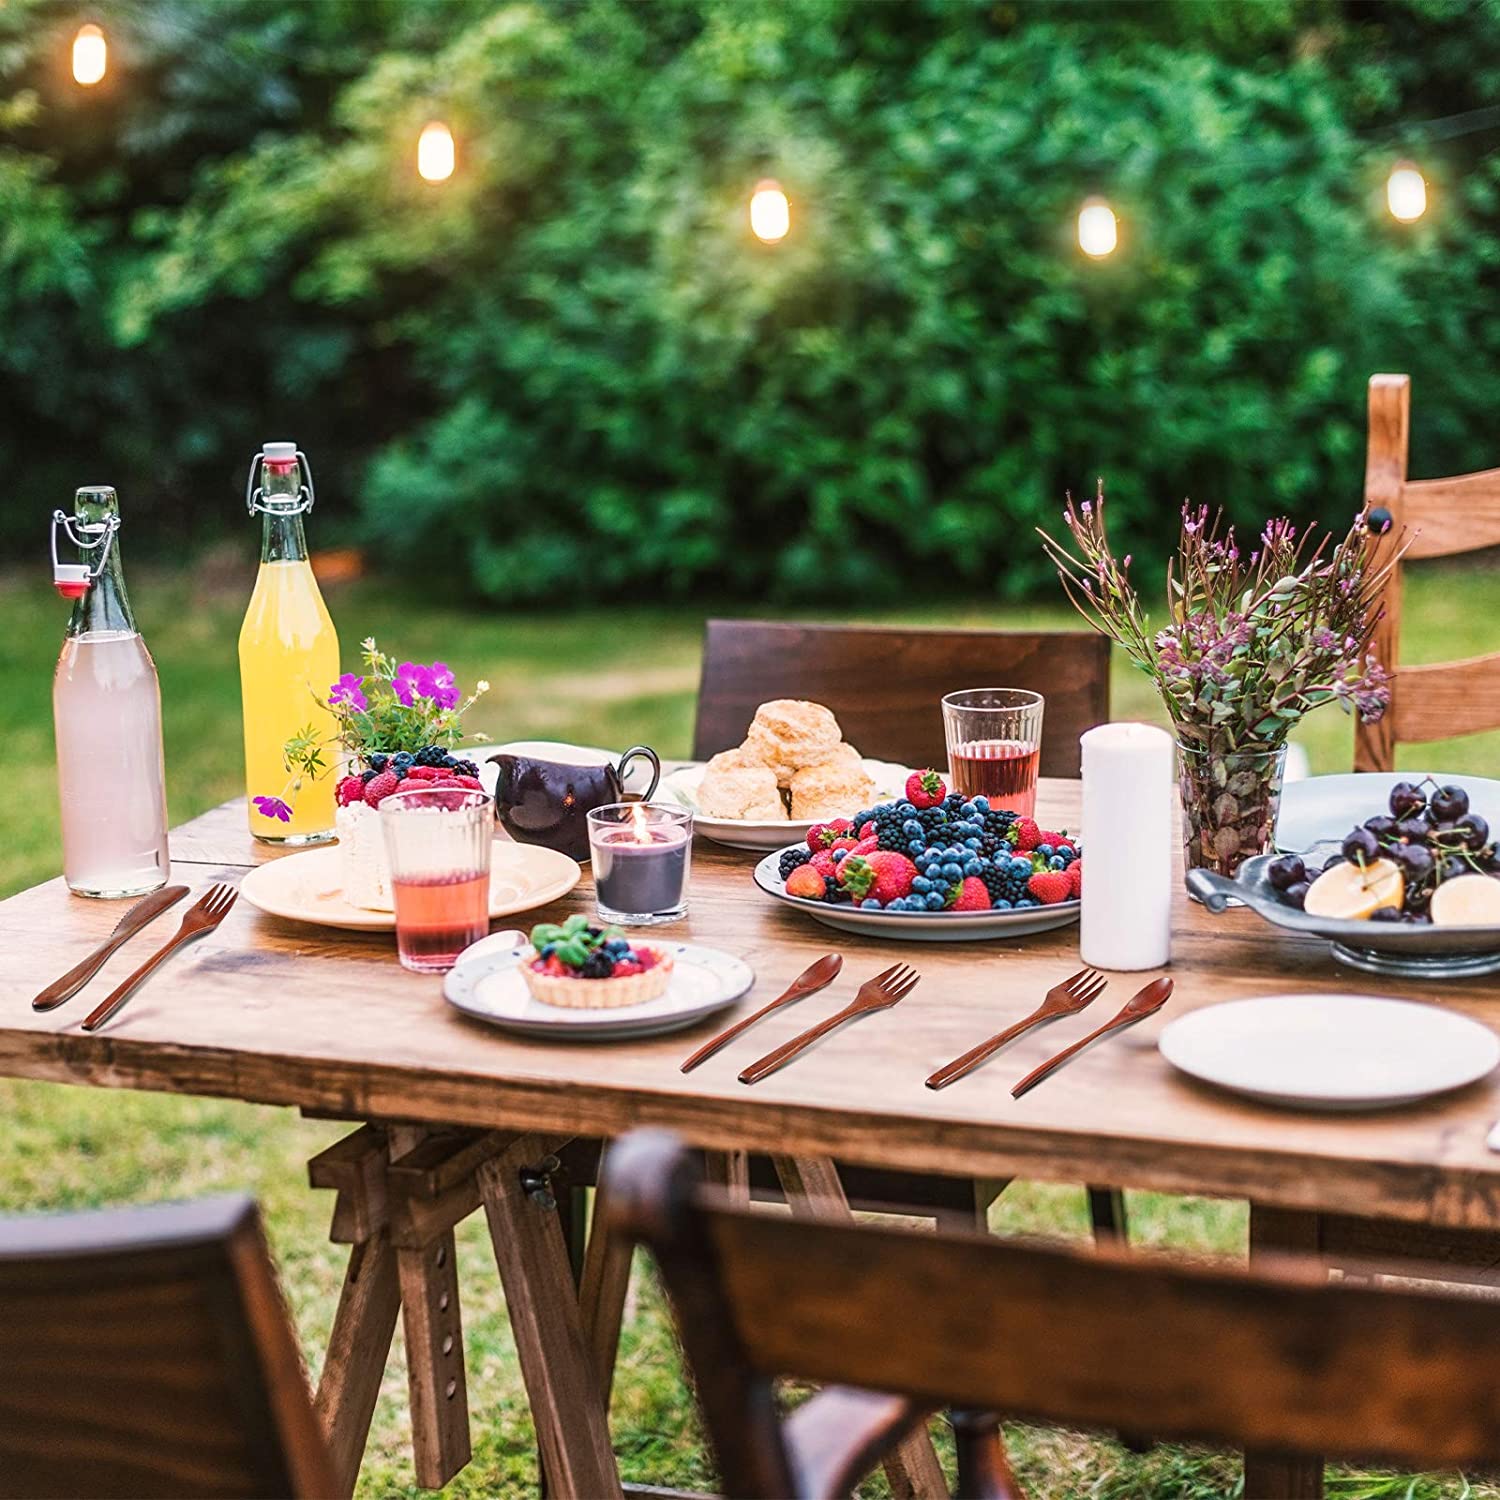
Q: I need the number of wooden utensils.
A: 6